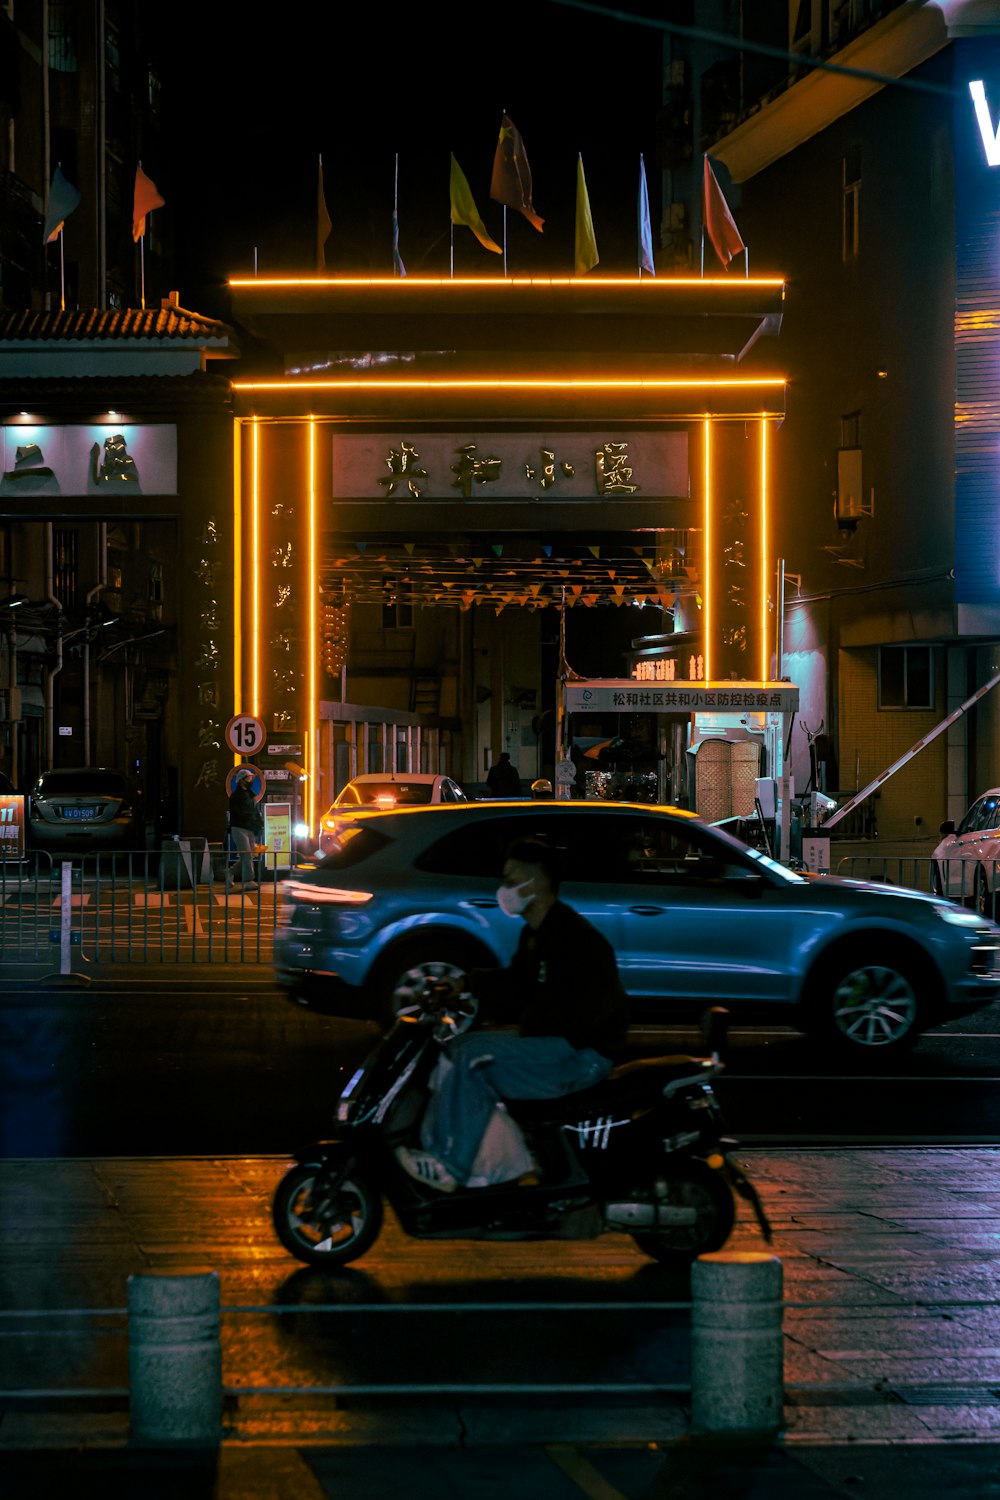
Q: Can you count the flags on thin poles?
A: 9